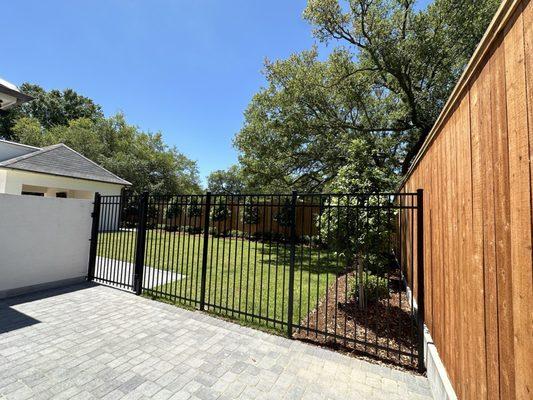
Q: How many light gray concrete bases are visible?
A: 1